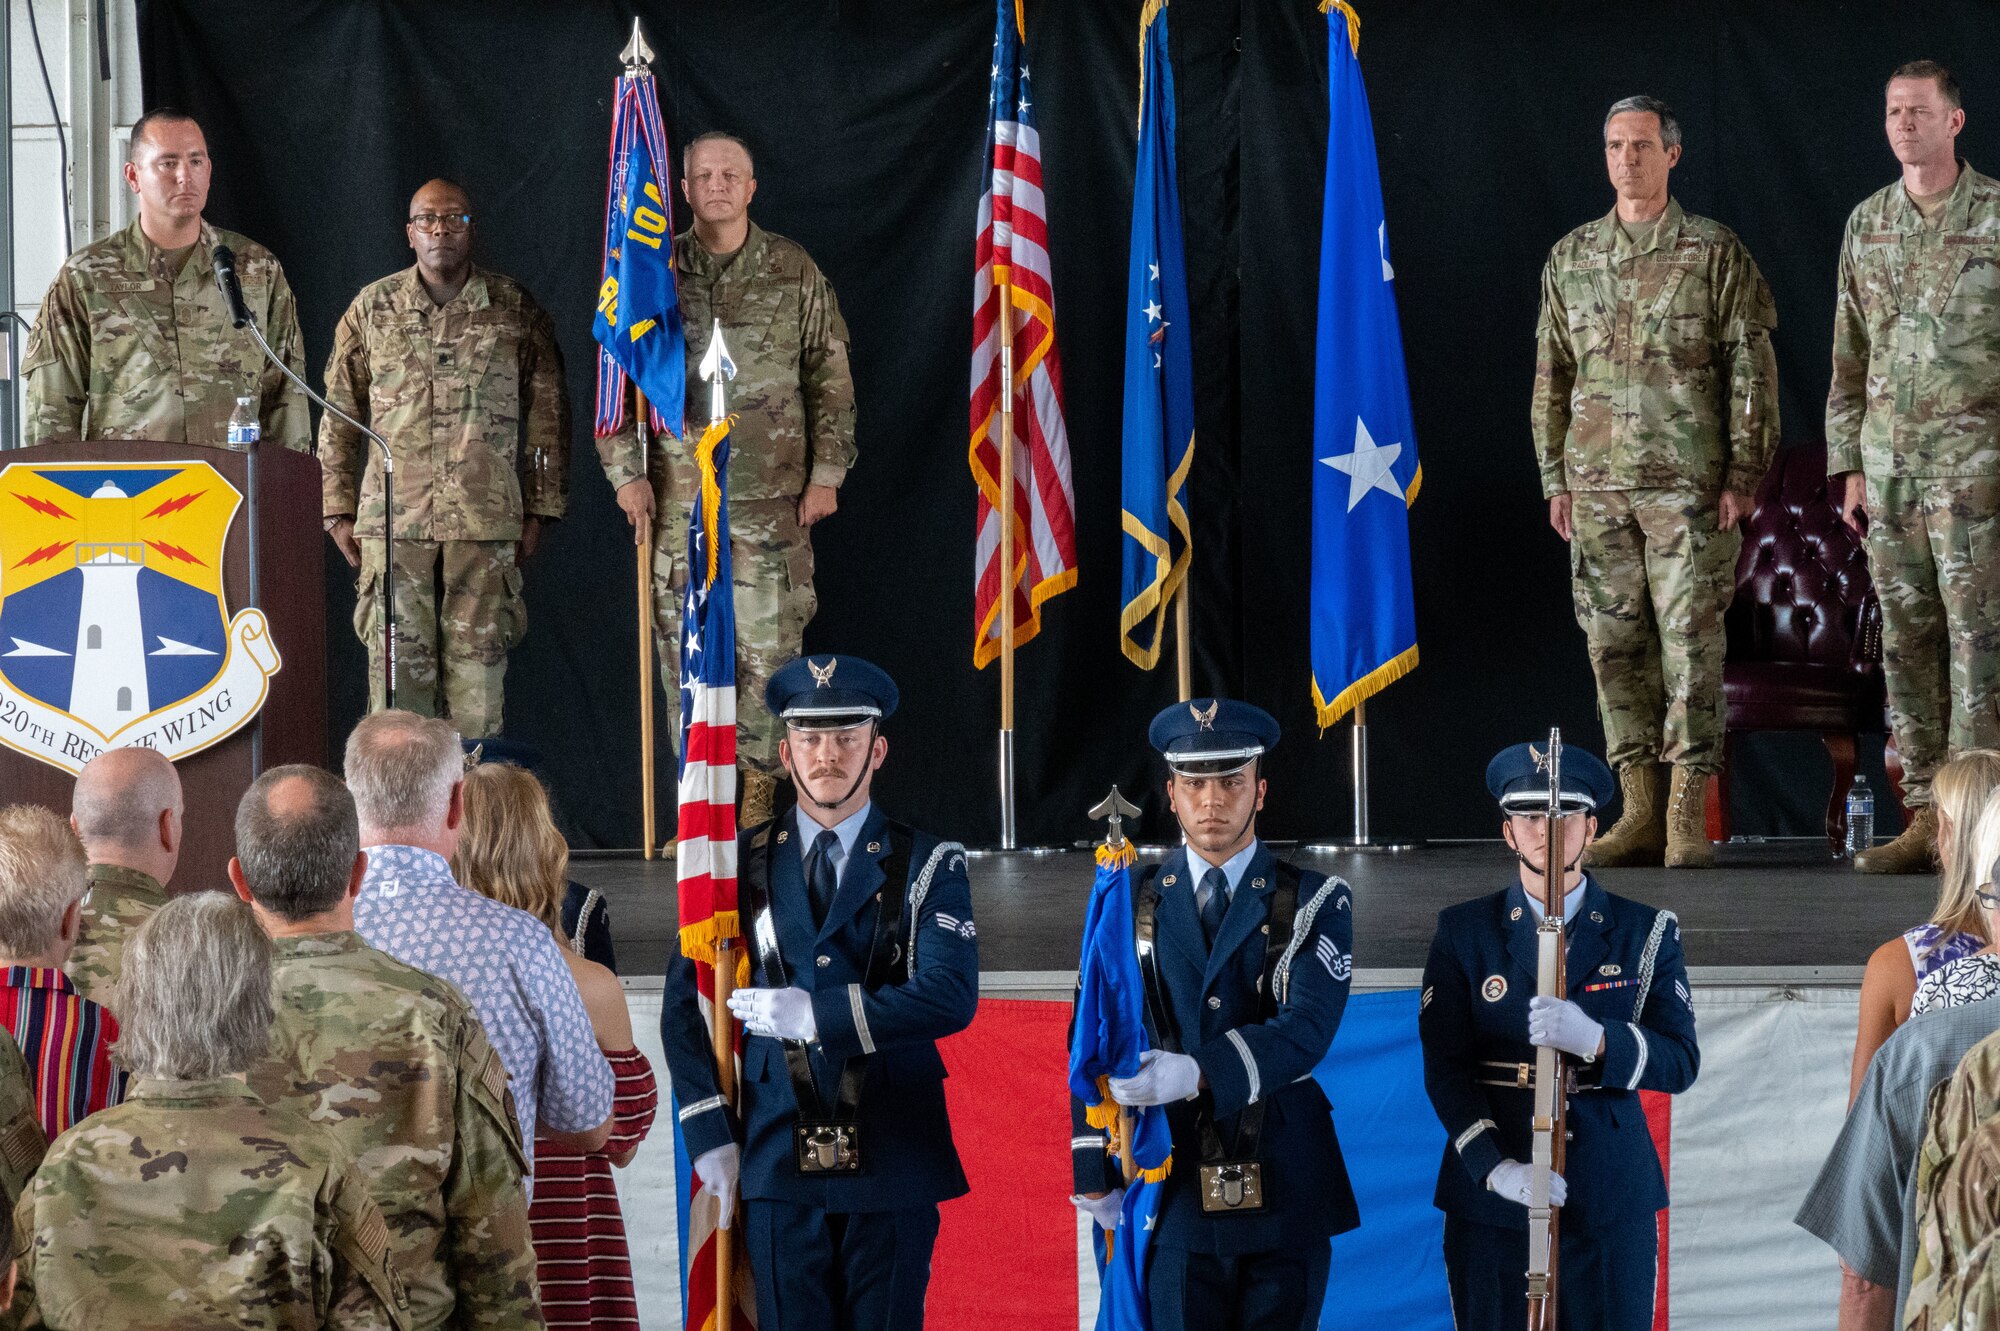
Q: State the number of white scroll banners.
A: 1